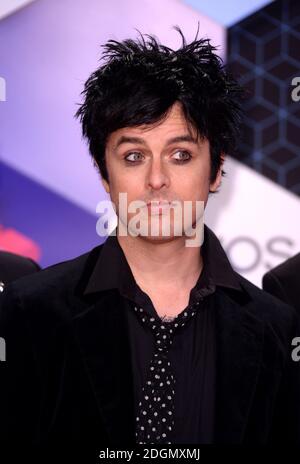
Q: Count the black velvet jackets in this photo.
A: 1